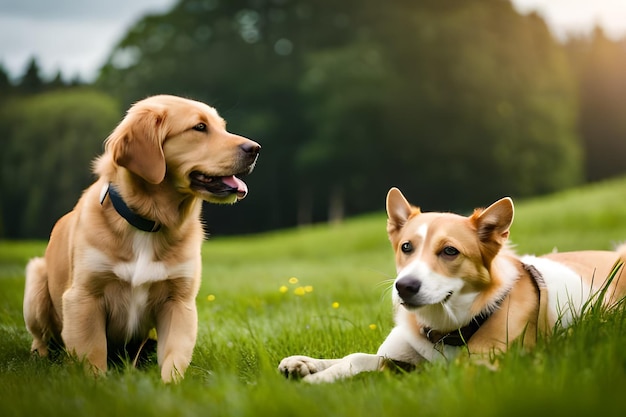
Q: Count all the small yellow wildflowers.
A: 7